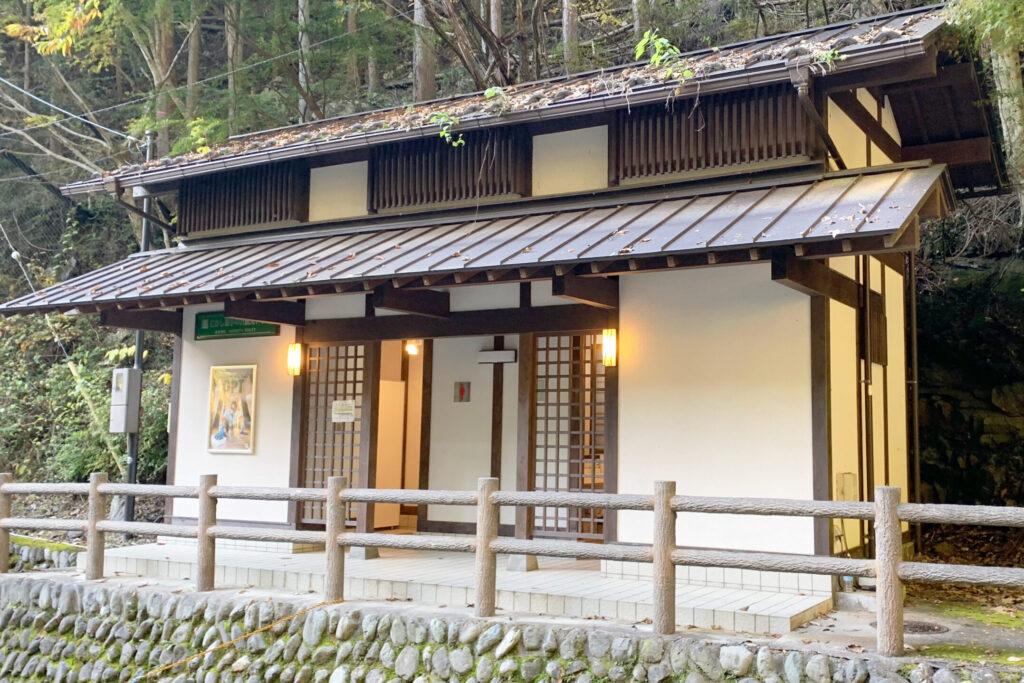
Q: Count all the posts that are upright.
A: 7